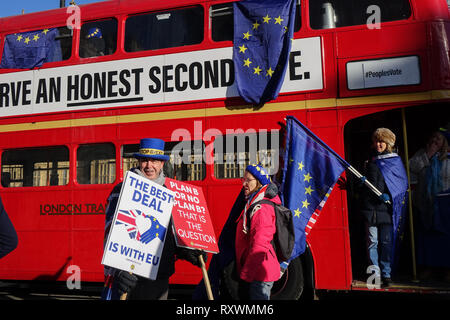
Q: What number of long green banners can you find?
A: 0